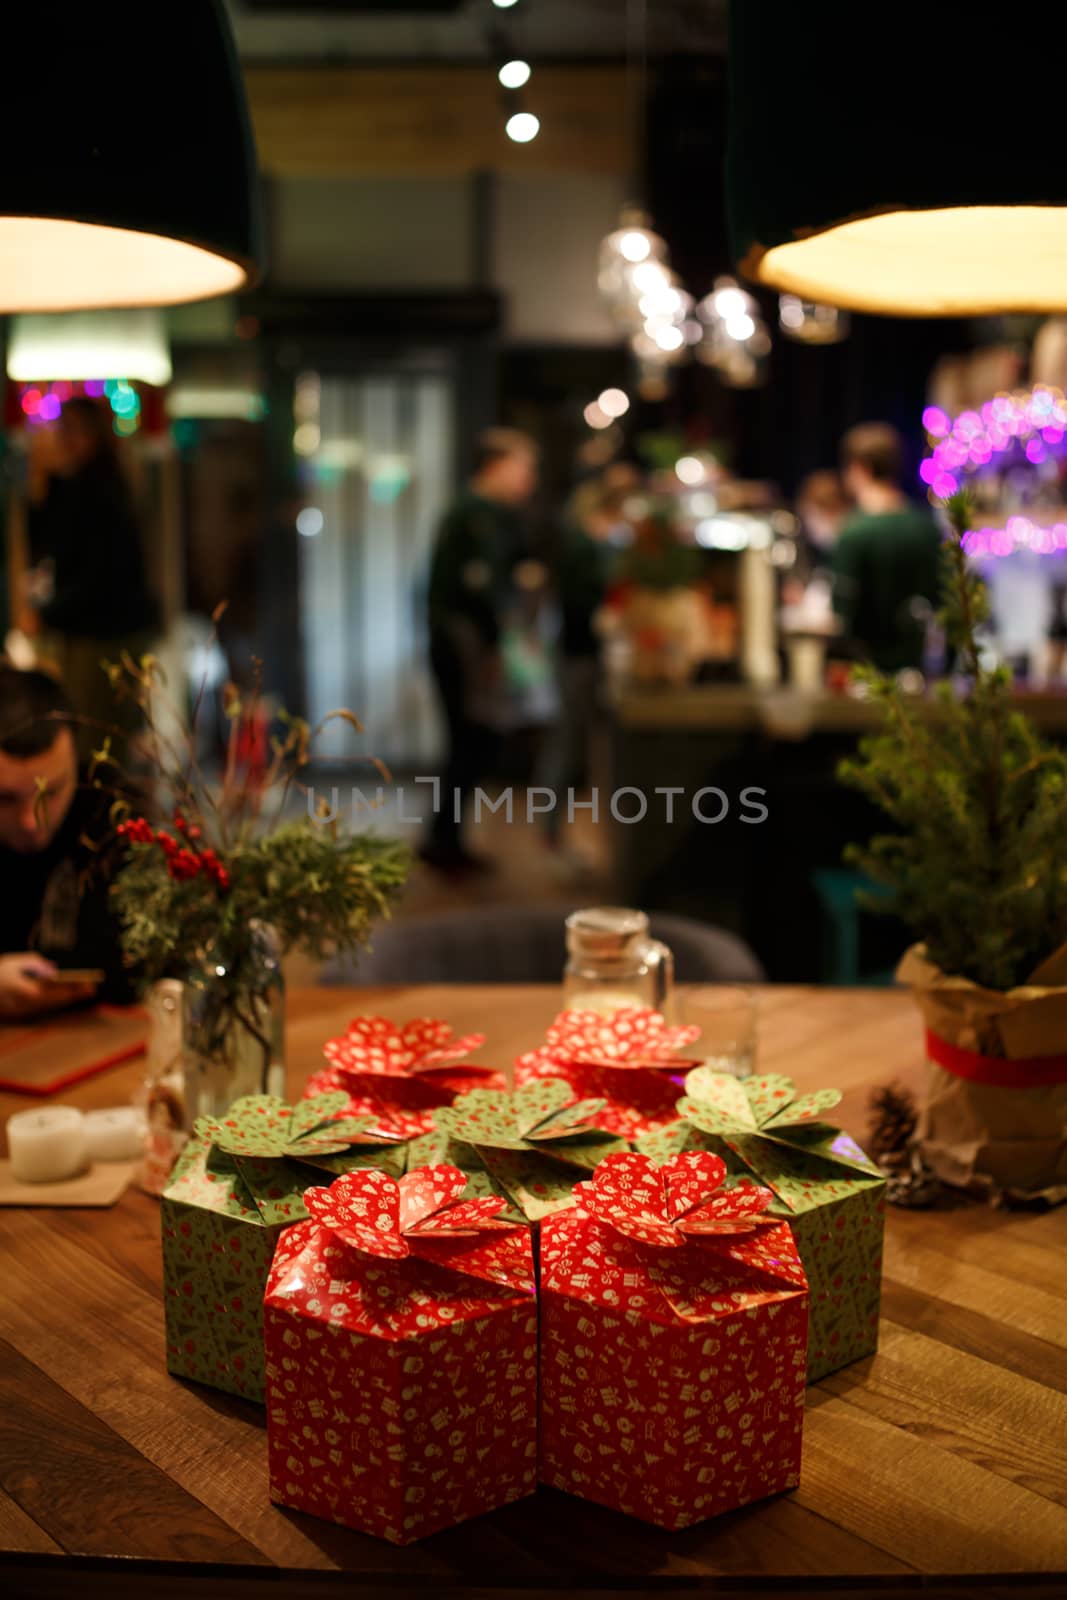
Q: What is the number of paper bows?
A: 7